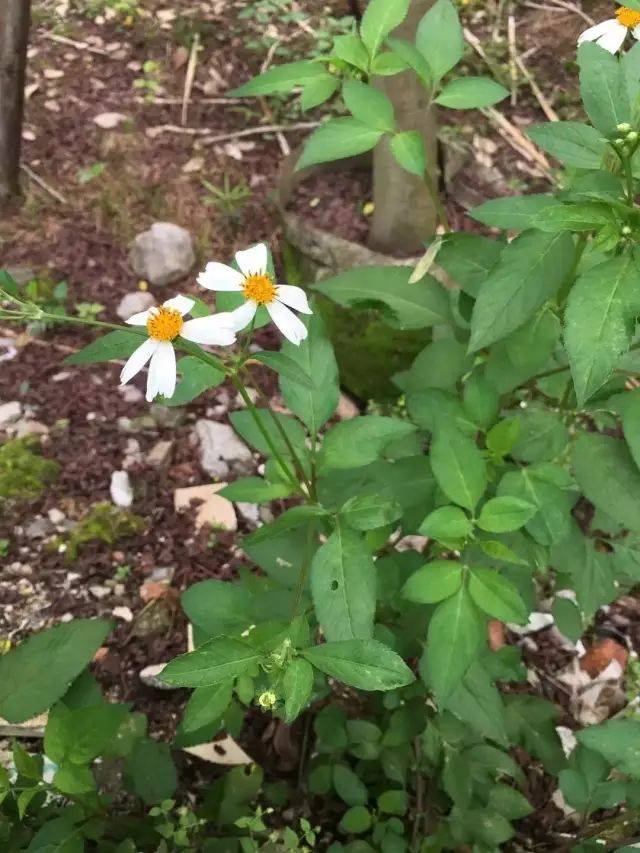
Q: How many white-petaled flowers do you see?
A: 3